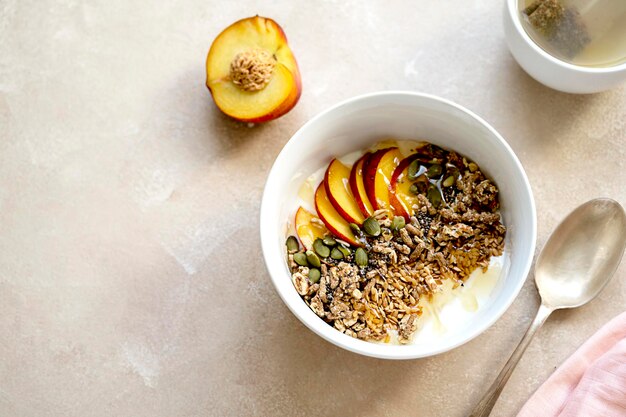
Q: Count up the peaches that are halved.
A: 1